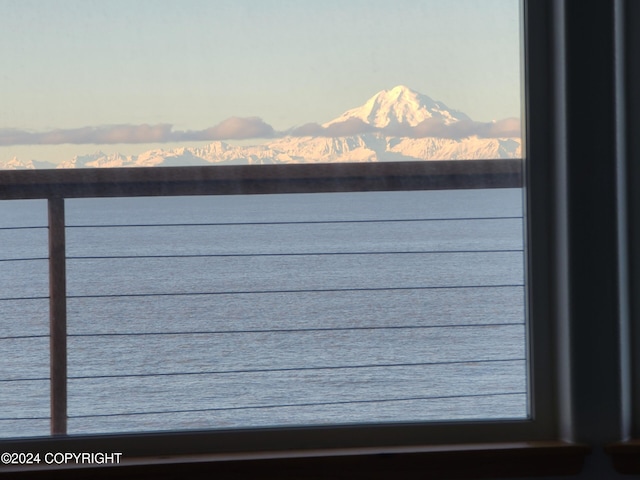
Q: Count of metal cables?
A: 6